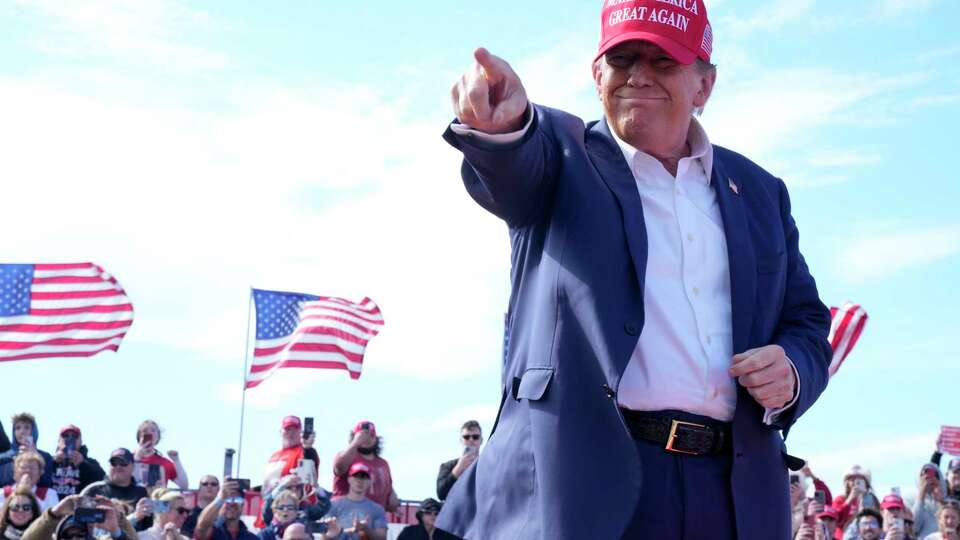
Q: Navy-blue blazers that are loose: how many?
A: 1